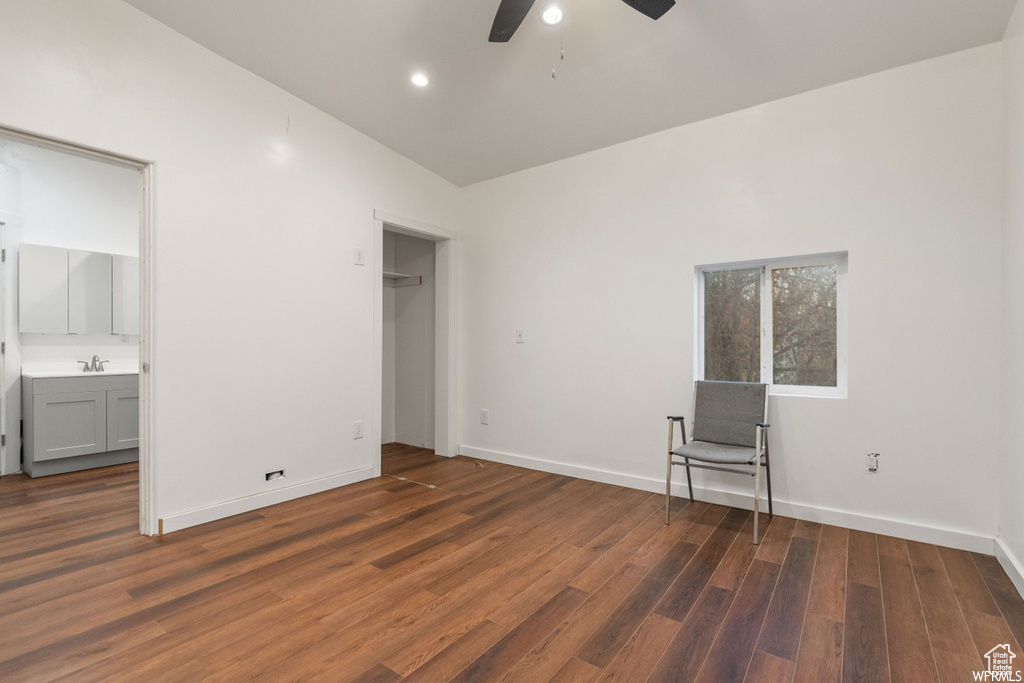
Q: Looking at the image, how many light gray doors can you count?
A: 2